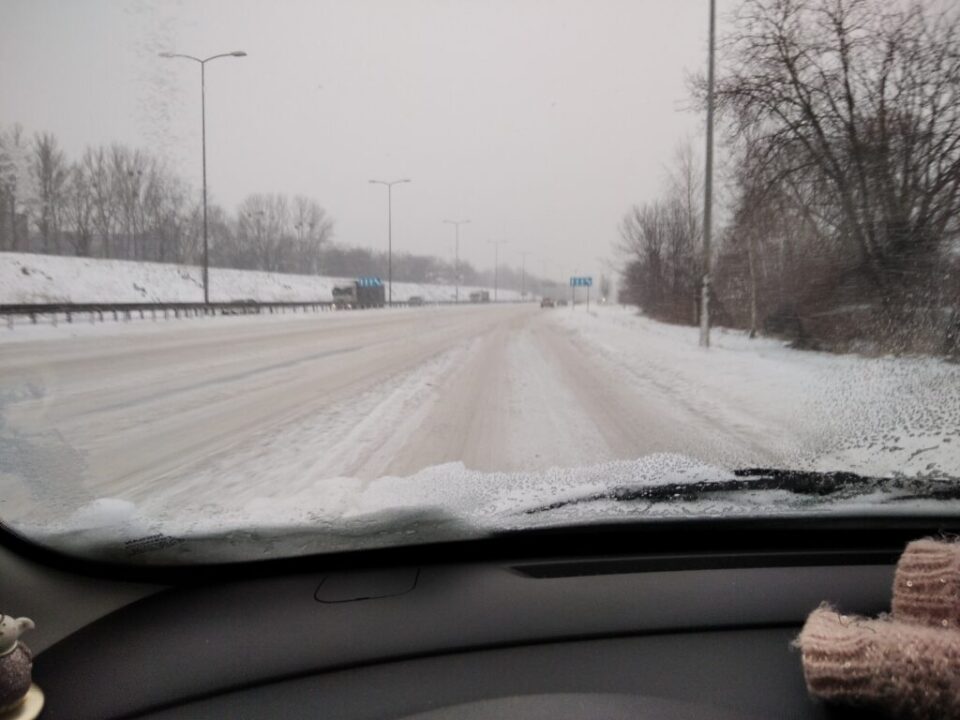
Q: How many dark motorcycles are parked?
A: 0